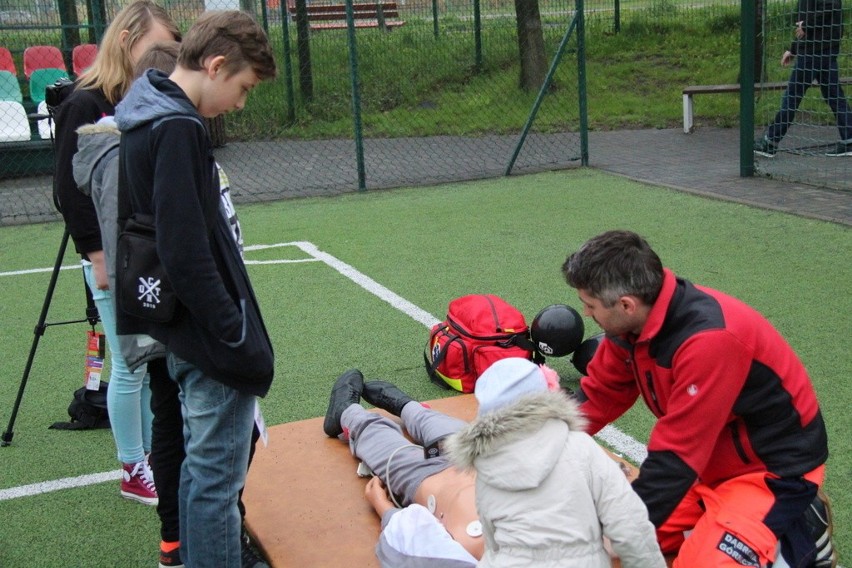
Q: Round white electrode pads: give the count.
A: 2